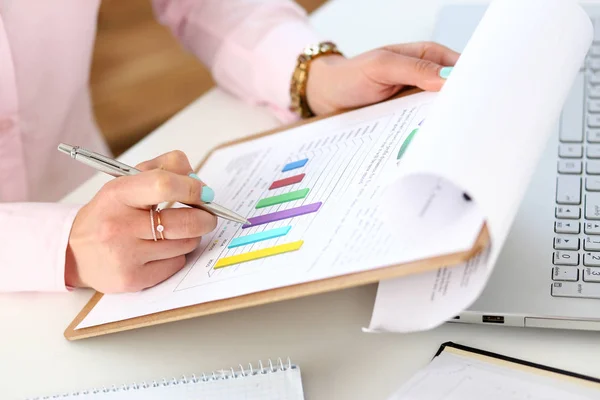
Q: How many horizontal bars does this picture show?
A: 6